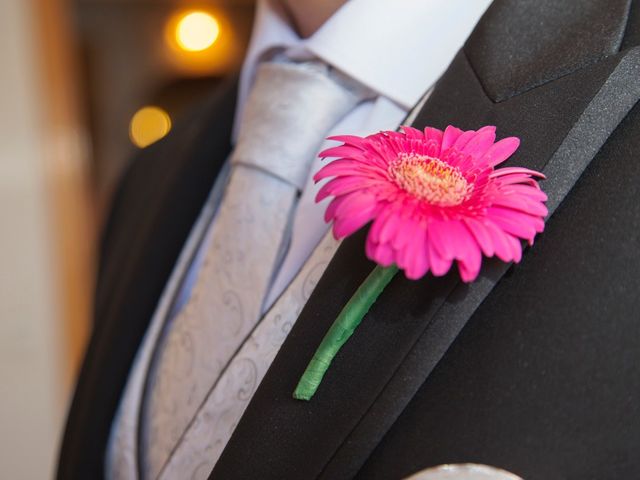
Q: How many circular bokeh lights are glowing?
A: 2